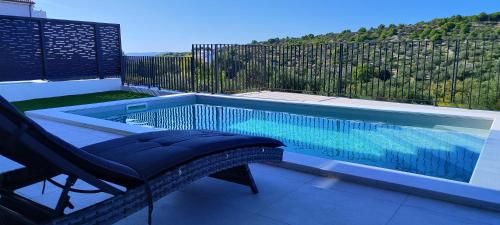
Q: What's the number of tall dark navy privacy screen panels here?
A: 3